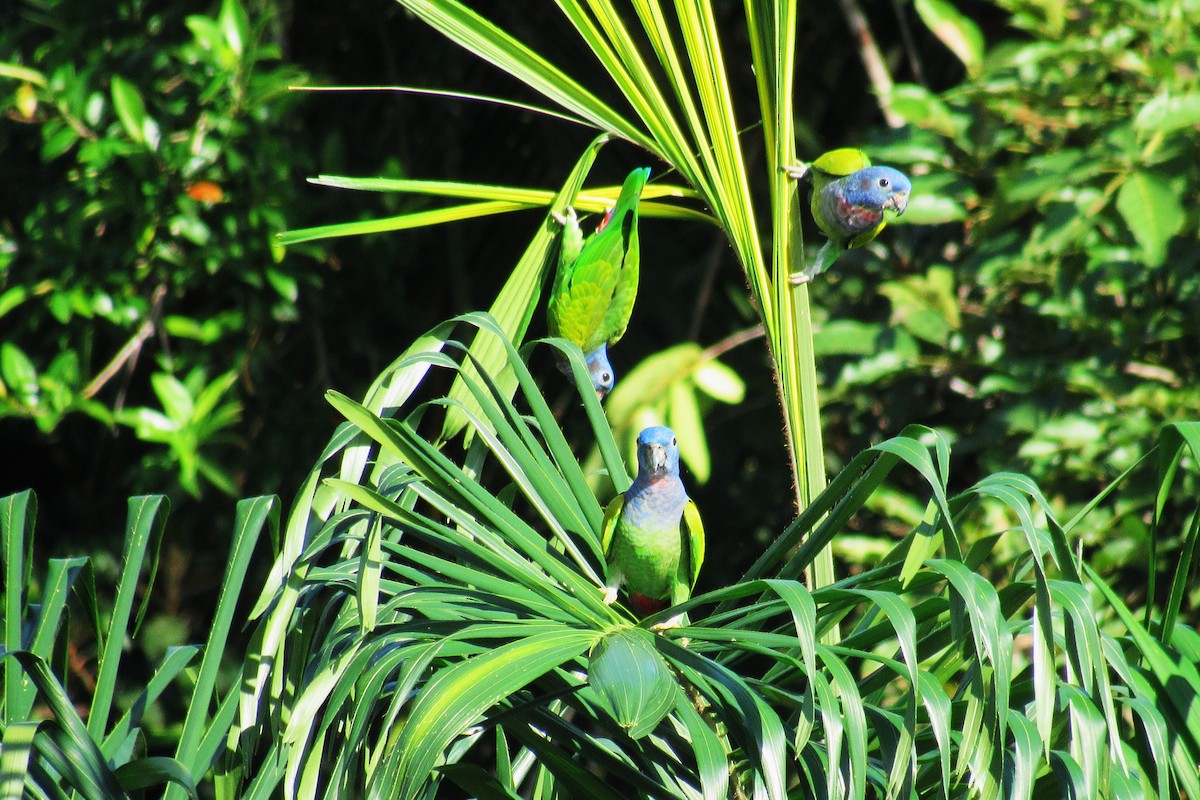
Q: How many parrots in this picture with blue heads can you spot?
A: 3